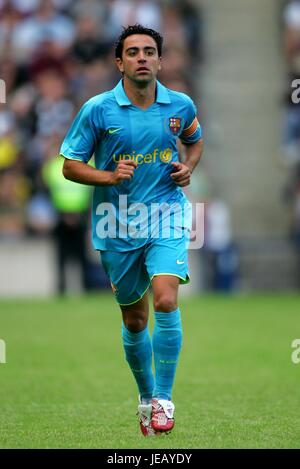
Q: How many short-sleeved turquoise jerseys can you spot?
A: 1